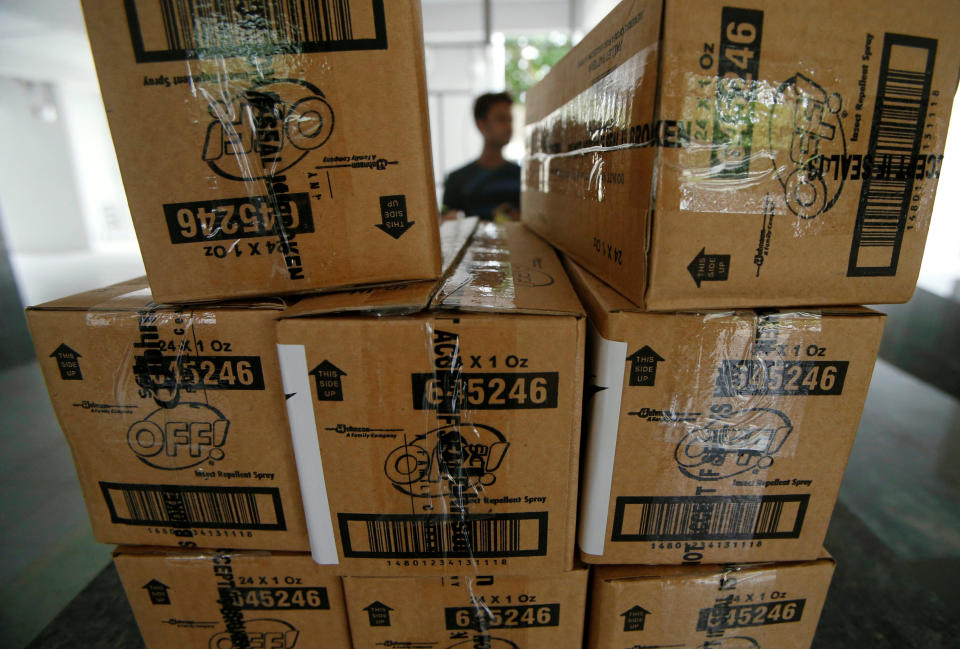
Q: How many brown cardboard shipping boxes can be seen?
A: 8